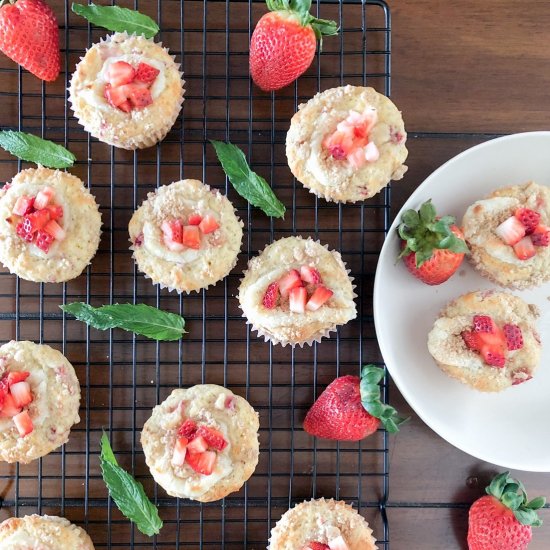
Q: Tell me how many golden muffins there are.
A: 11